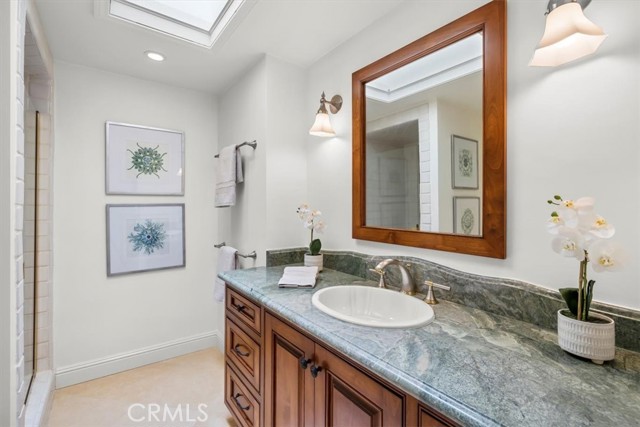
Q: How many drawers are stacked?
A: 3